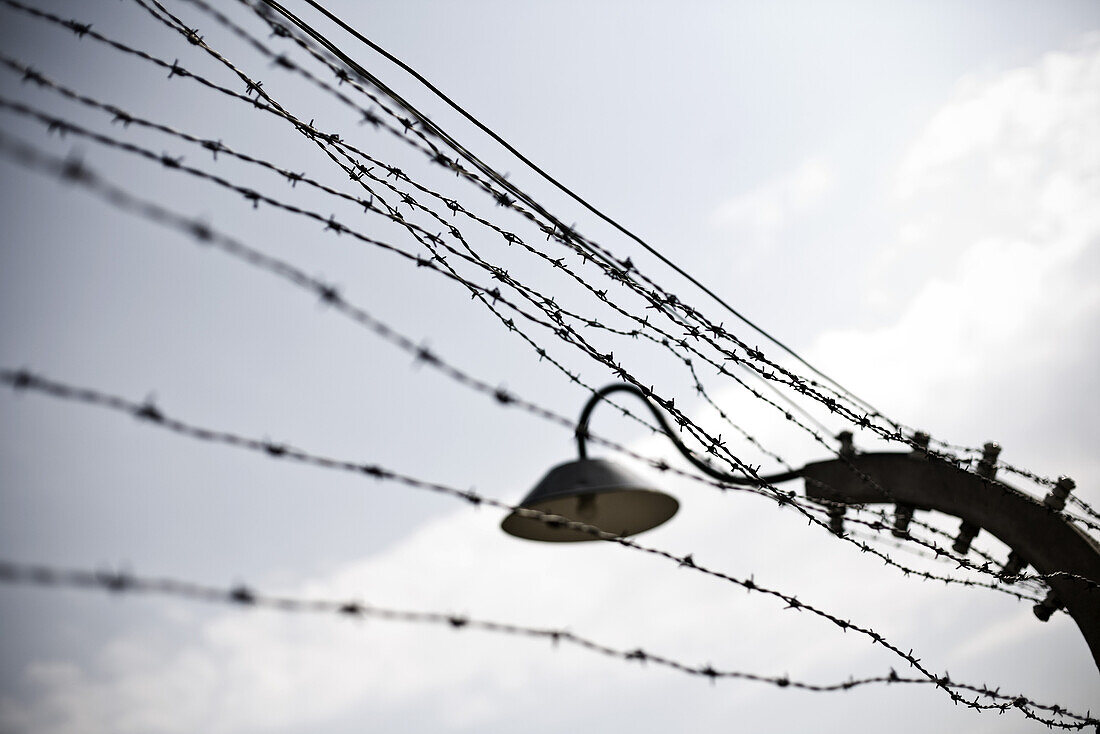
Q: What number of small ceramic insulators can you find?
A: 9